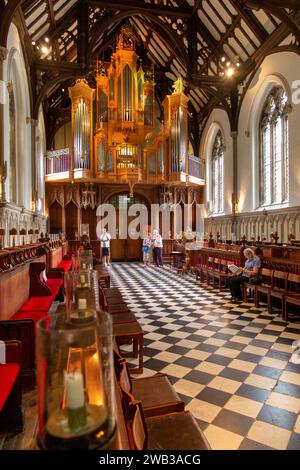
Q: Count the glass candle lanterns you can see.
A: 4